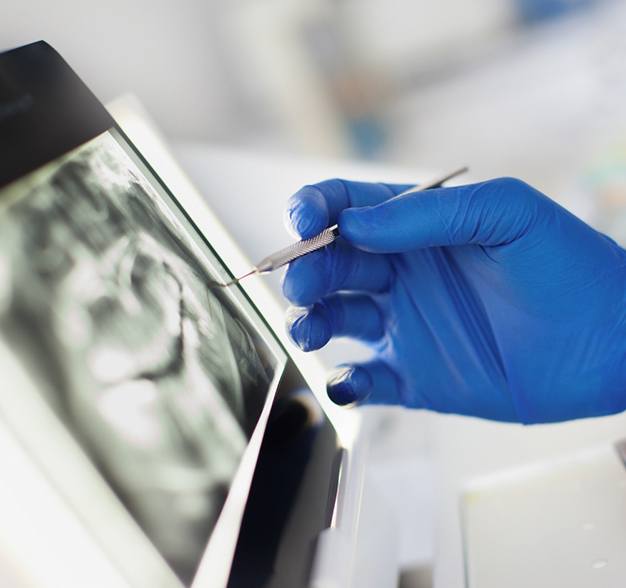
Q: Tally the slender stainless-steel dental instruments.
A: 1